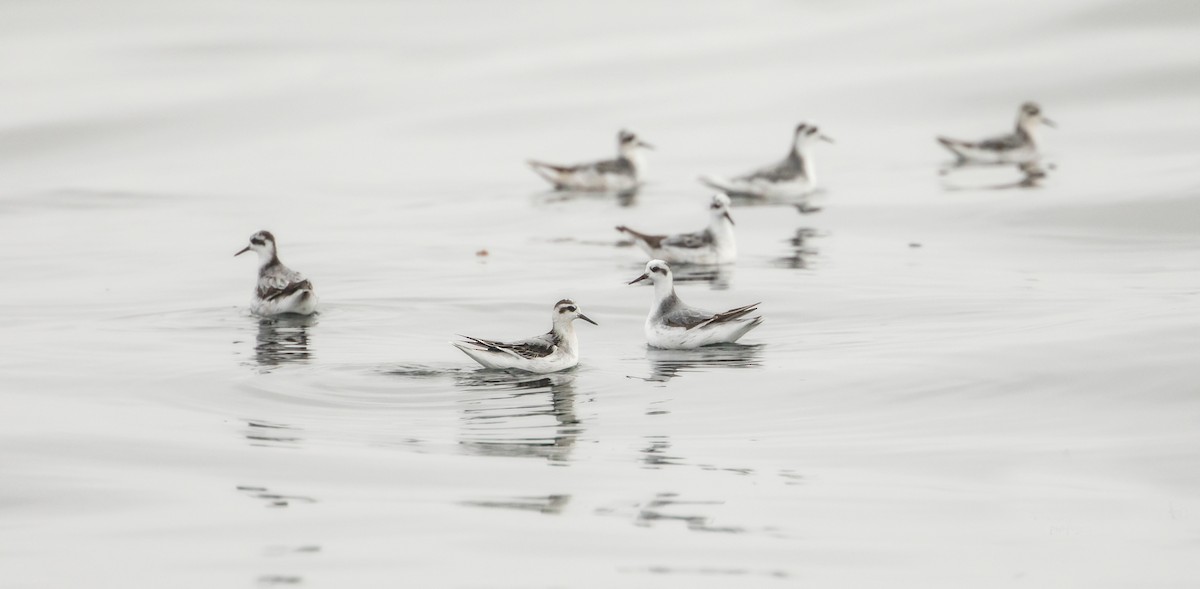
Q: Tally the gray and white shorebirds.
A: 7